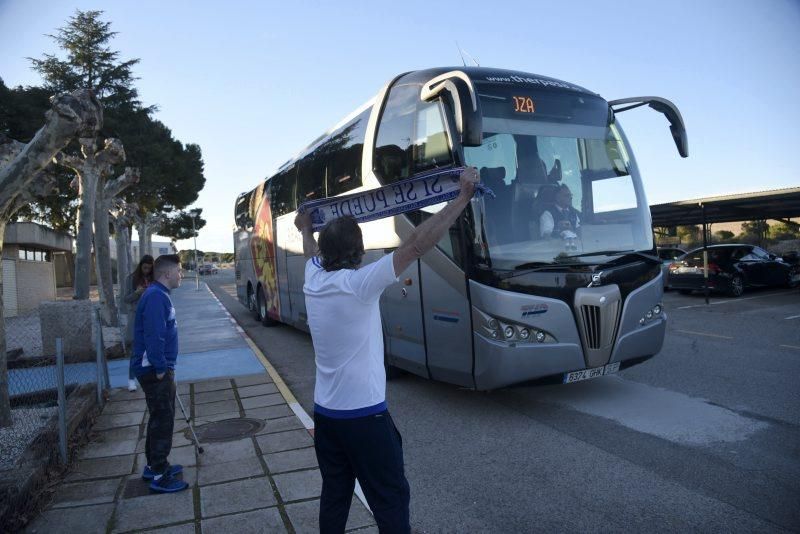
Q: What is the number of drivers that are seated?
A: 1